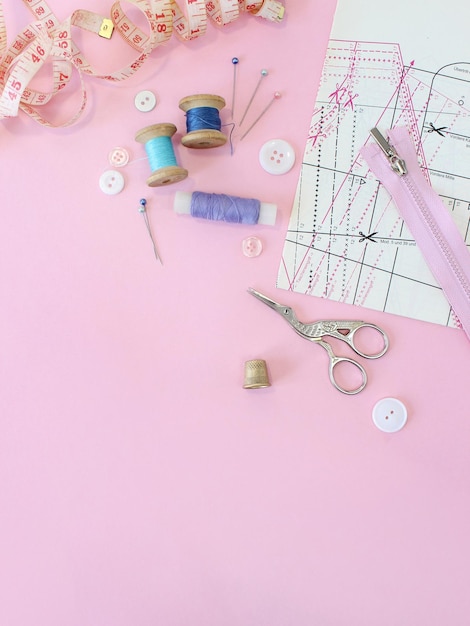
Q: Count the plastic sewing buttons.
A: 6